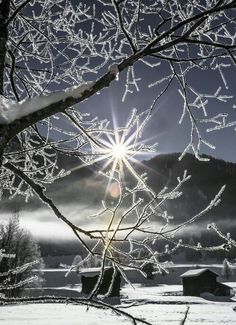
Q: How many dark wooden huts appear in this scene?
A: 2